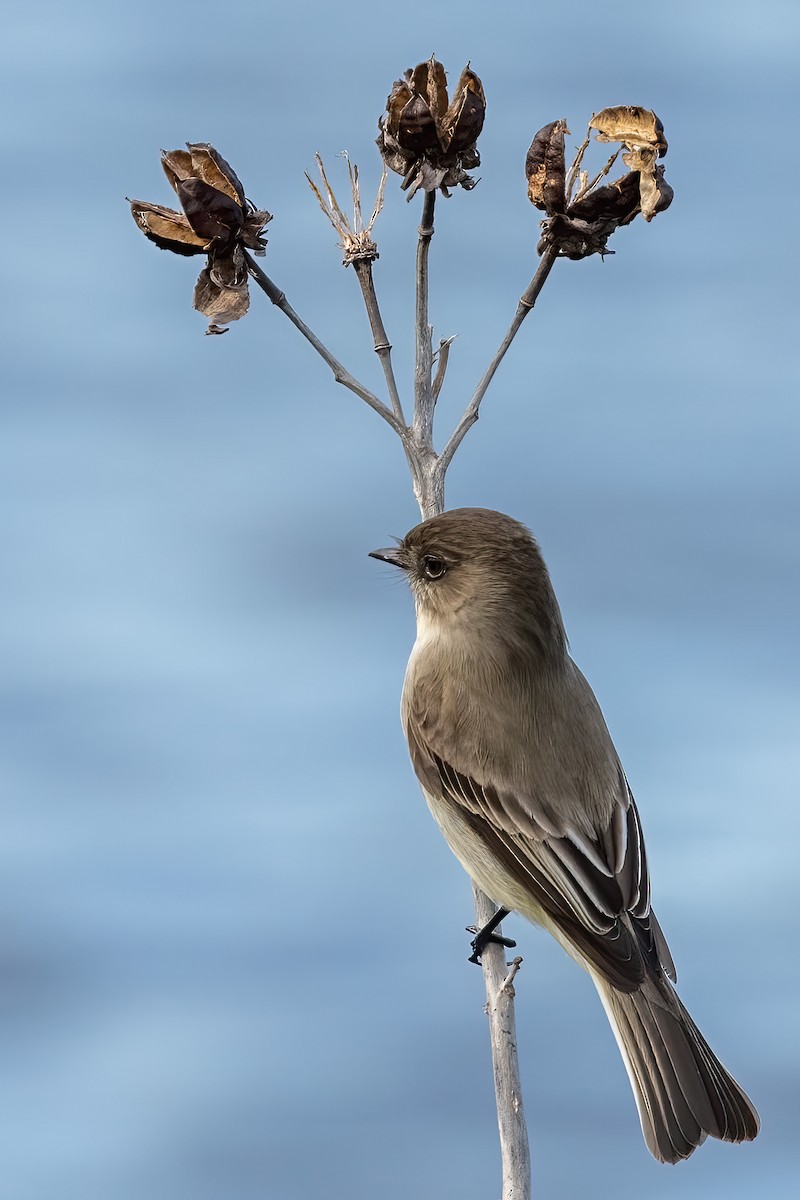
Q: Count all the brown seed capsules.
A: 3